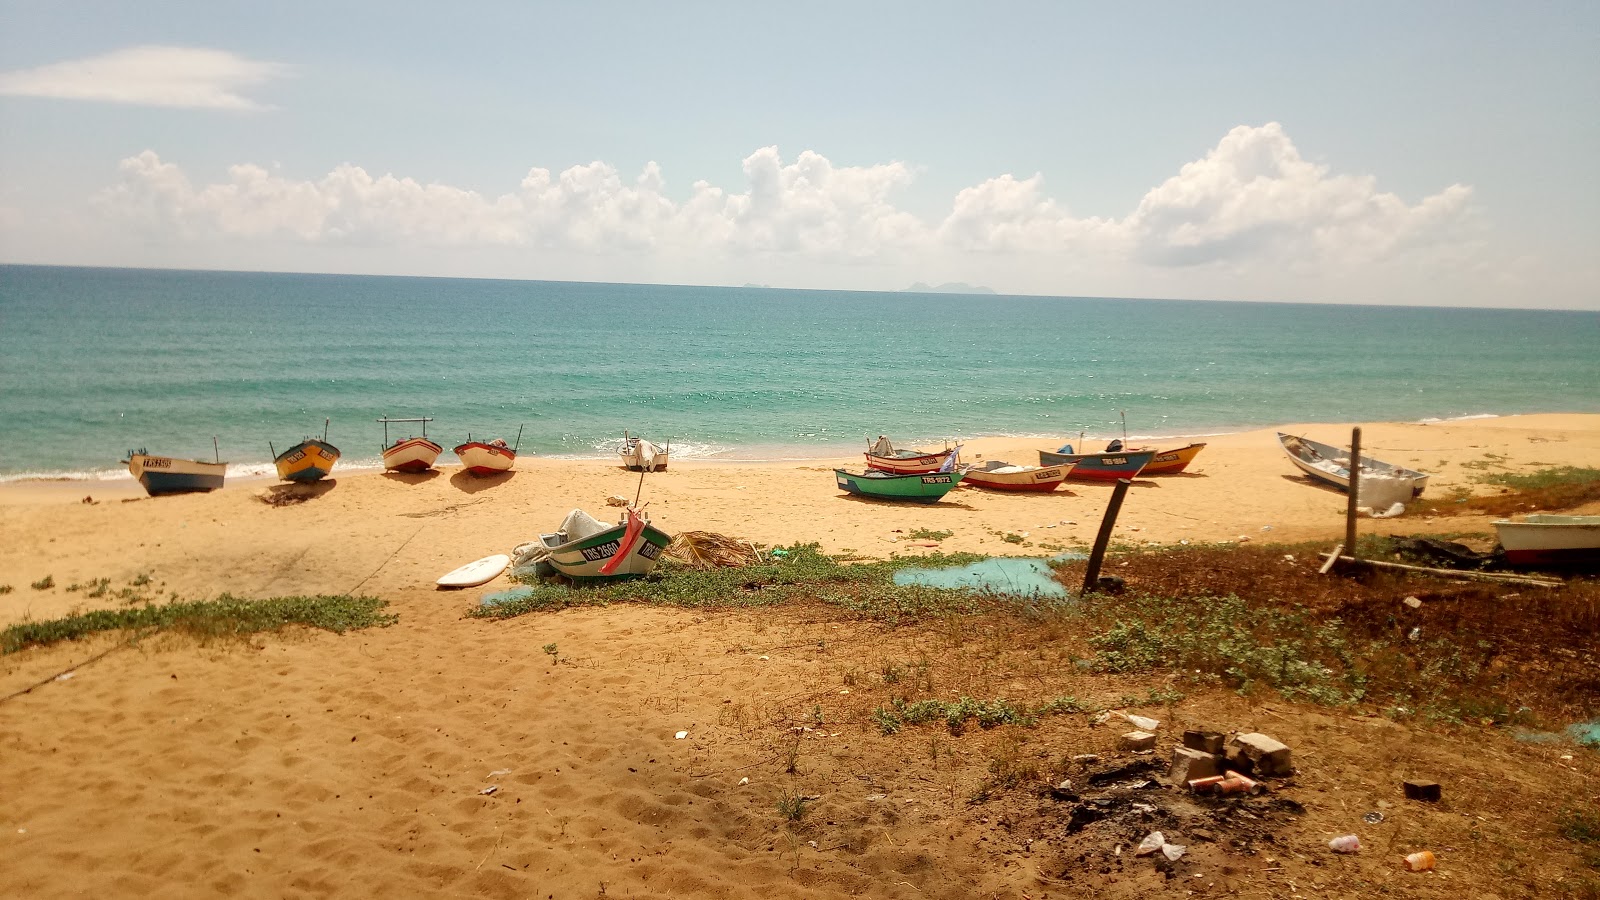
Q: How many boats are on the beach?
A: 13